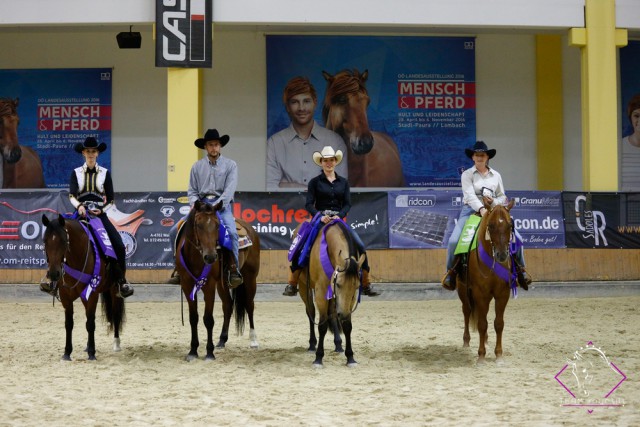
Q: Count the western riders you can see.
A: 4